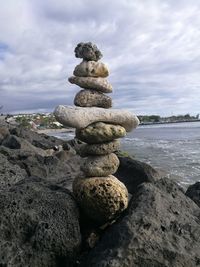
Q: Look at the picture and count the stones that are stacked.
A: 9